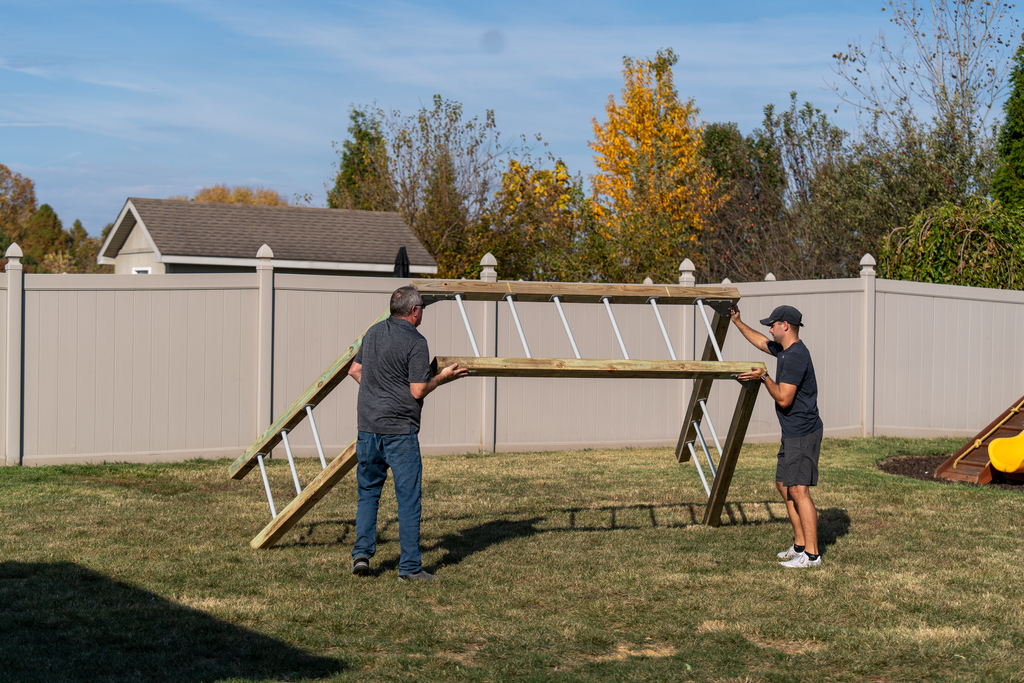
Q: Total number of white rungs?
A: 12